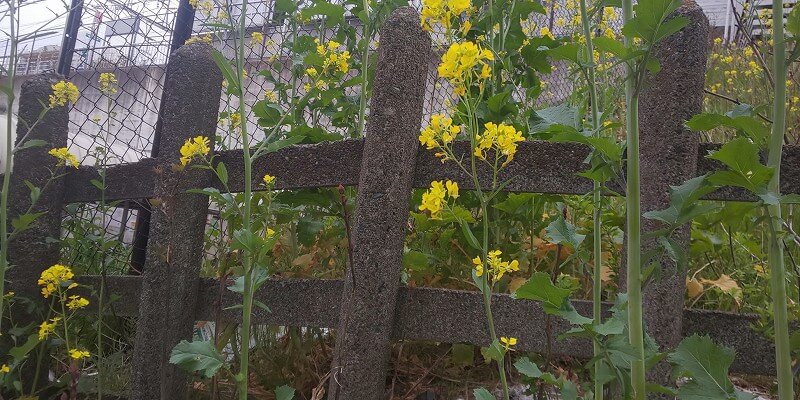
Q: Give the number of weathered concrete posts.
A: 4